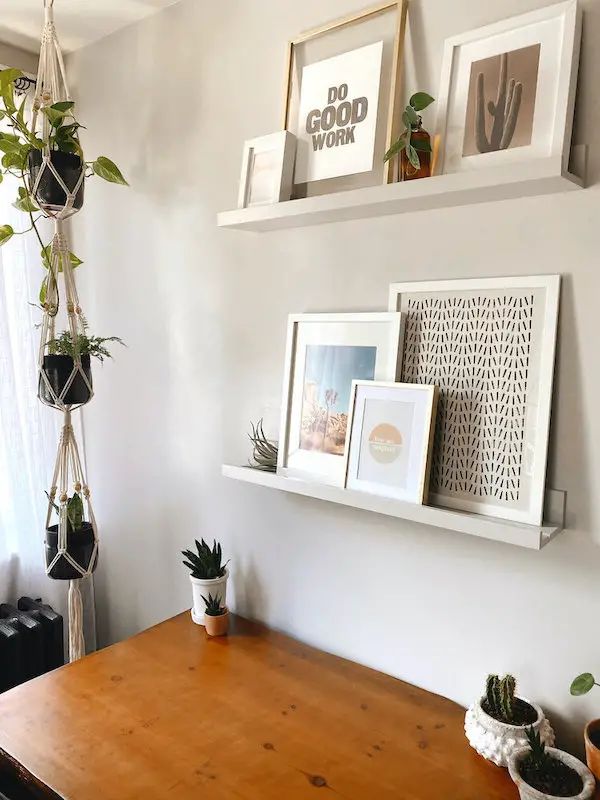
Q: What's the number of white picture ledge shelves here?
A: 2